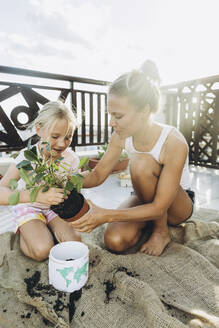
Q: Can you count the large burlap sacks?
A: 1